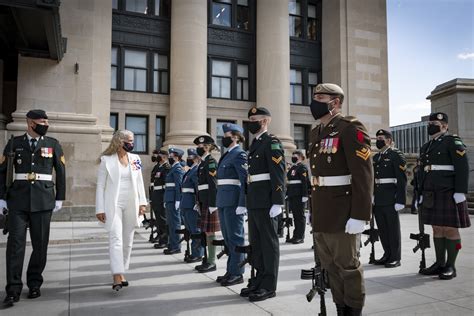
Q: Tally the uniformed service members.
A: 12